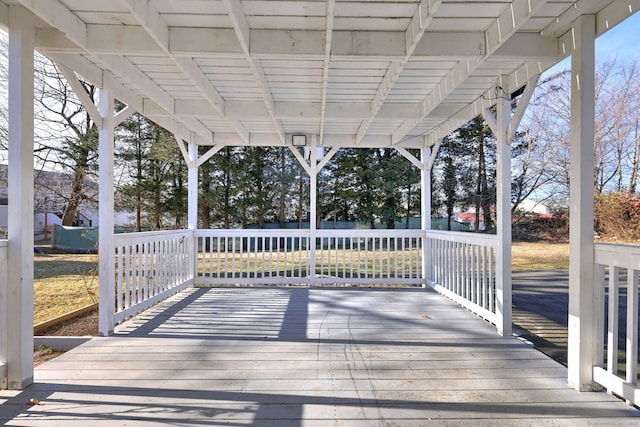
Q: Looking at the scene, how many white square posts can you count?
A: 7